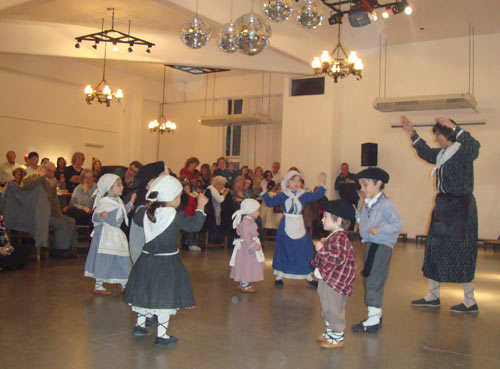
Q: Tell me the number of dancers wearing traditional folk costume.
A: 8